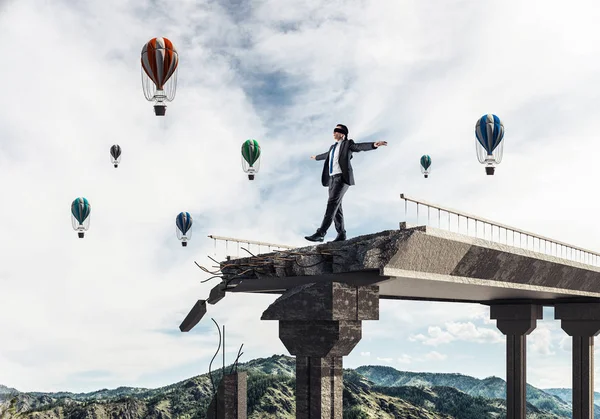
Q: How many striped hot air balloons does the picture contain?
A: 7